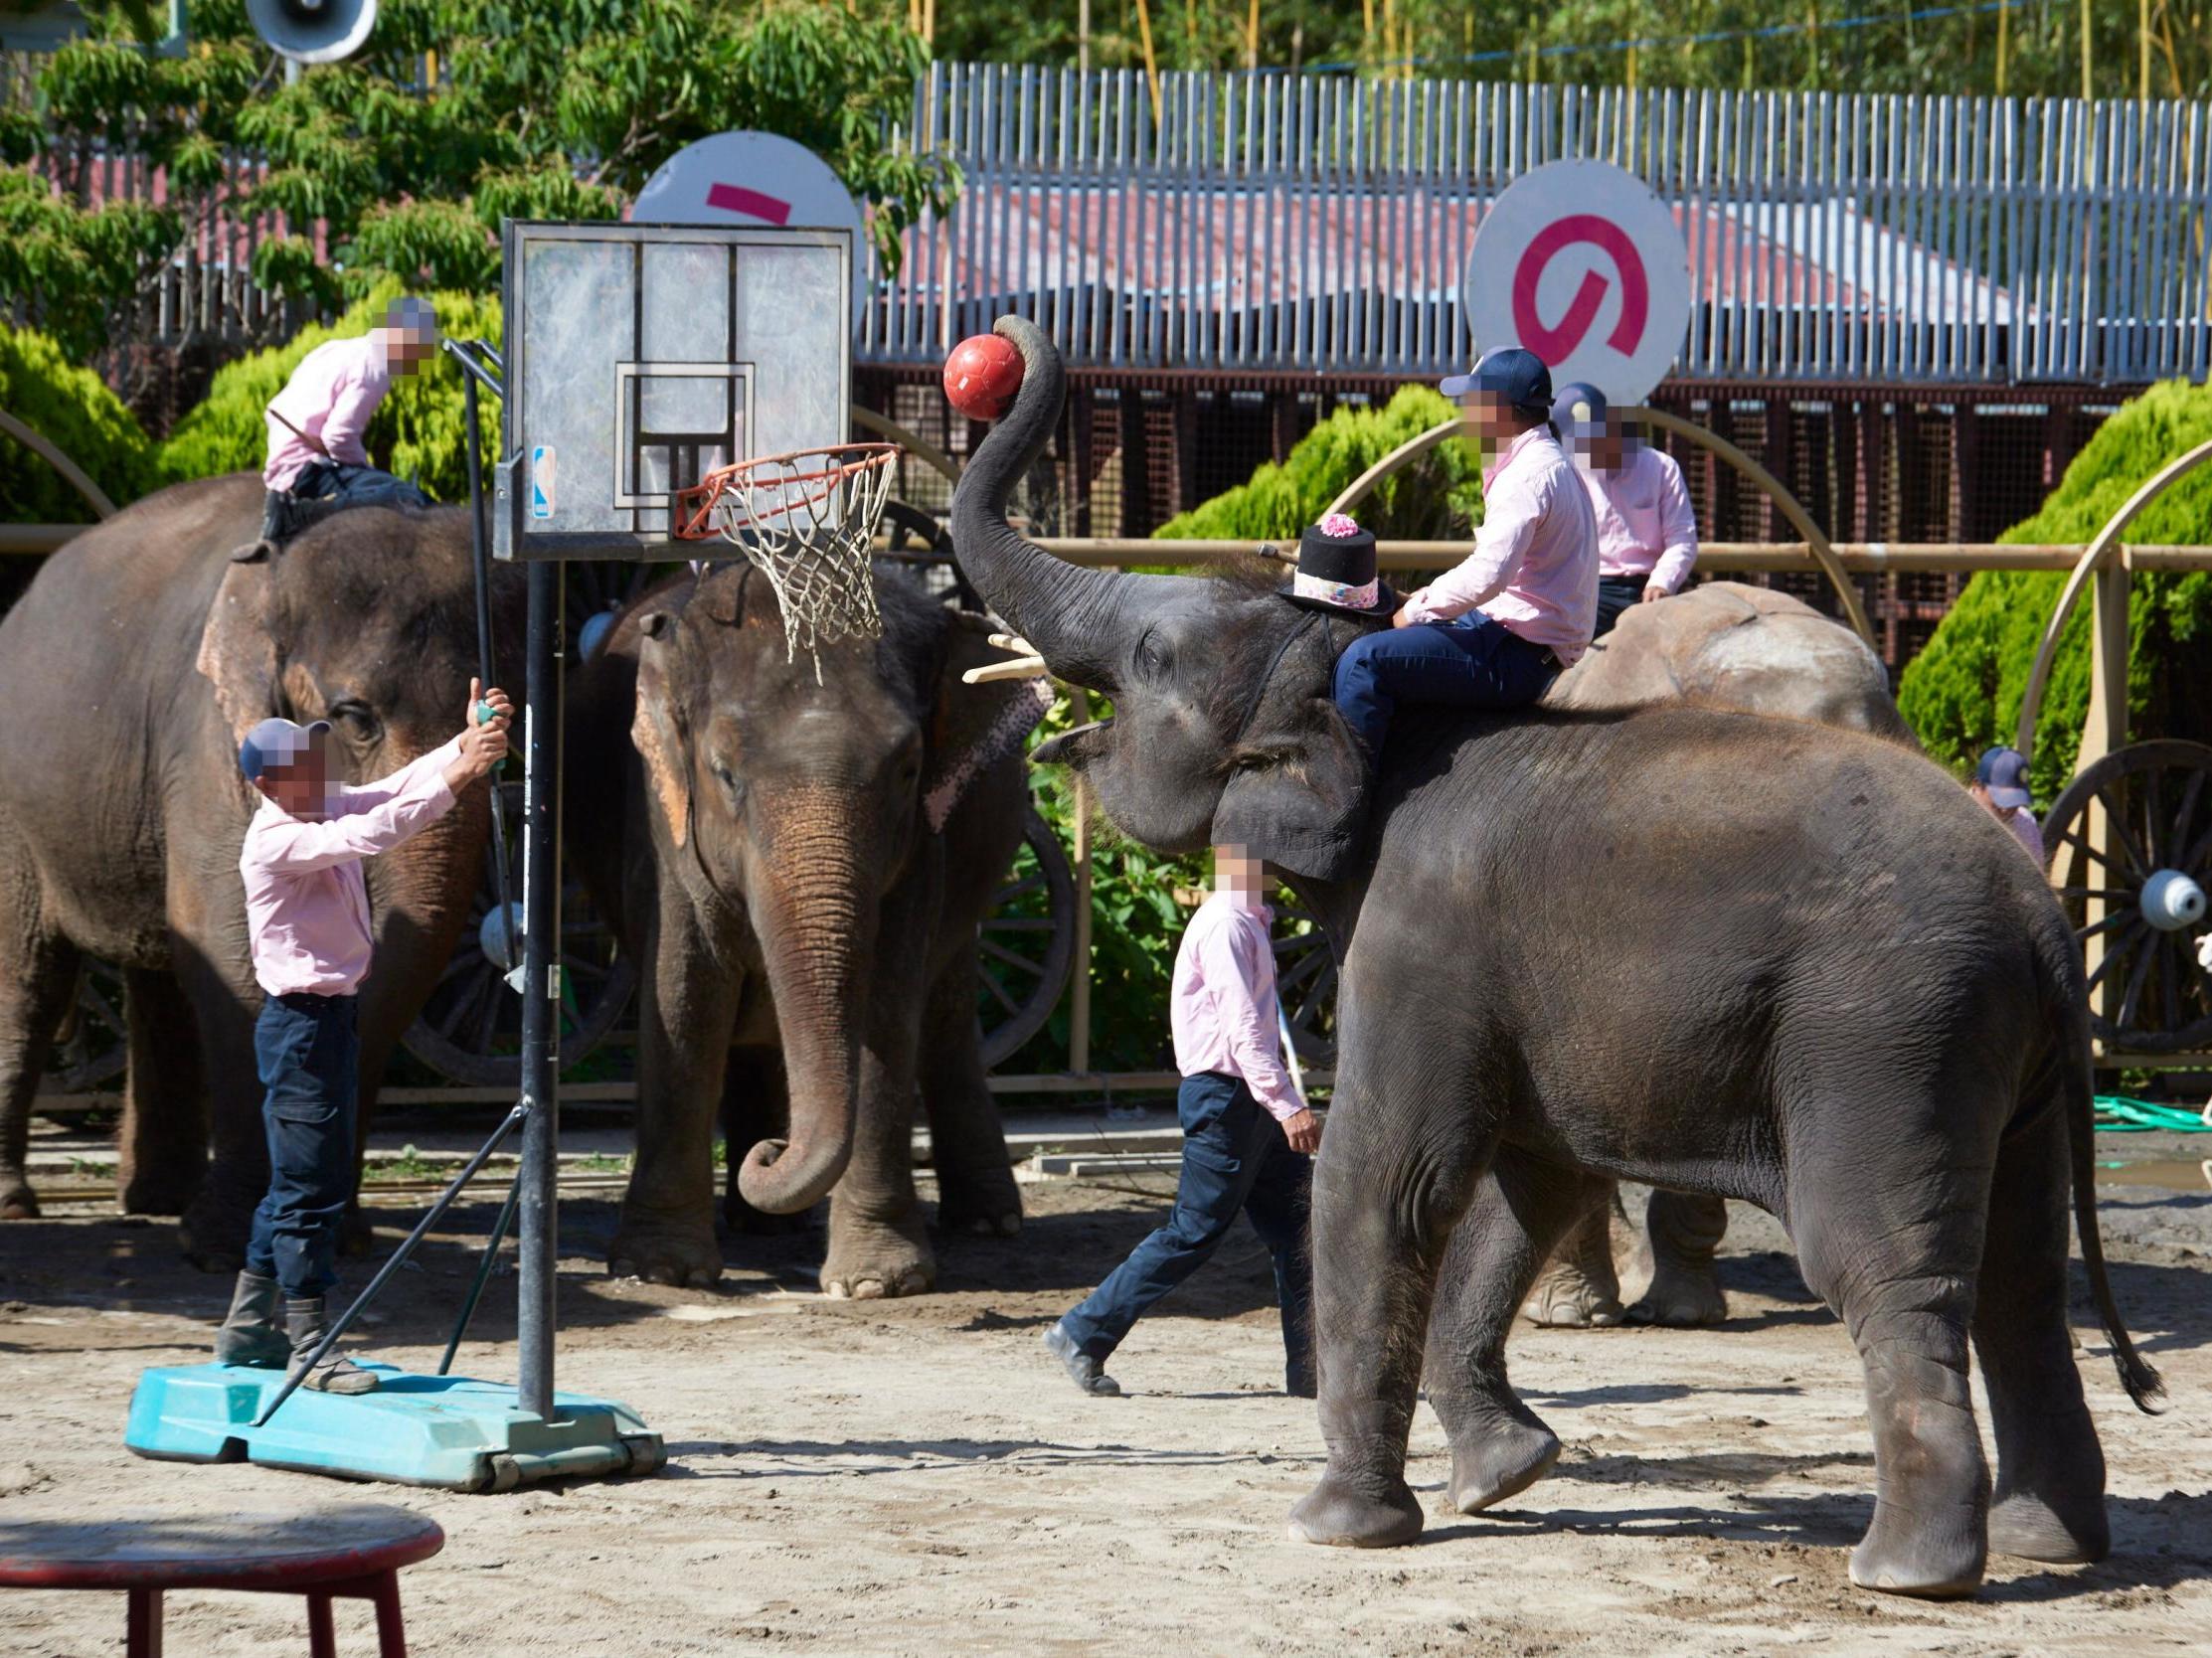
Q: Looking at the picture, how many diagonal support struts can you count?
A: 2